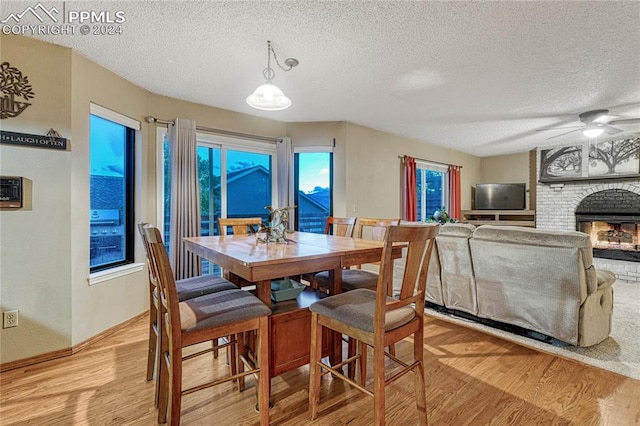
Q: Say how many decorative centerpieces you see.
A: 1